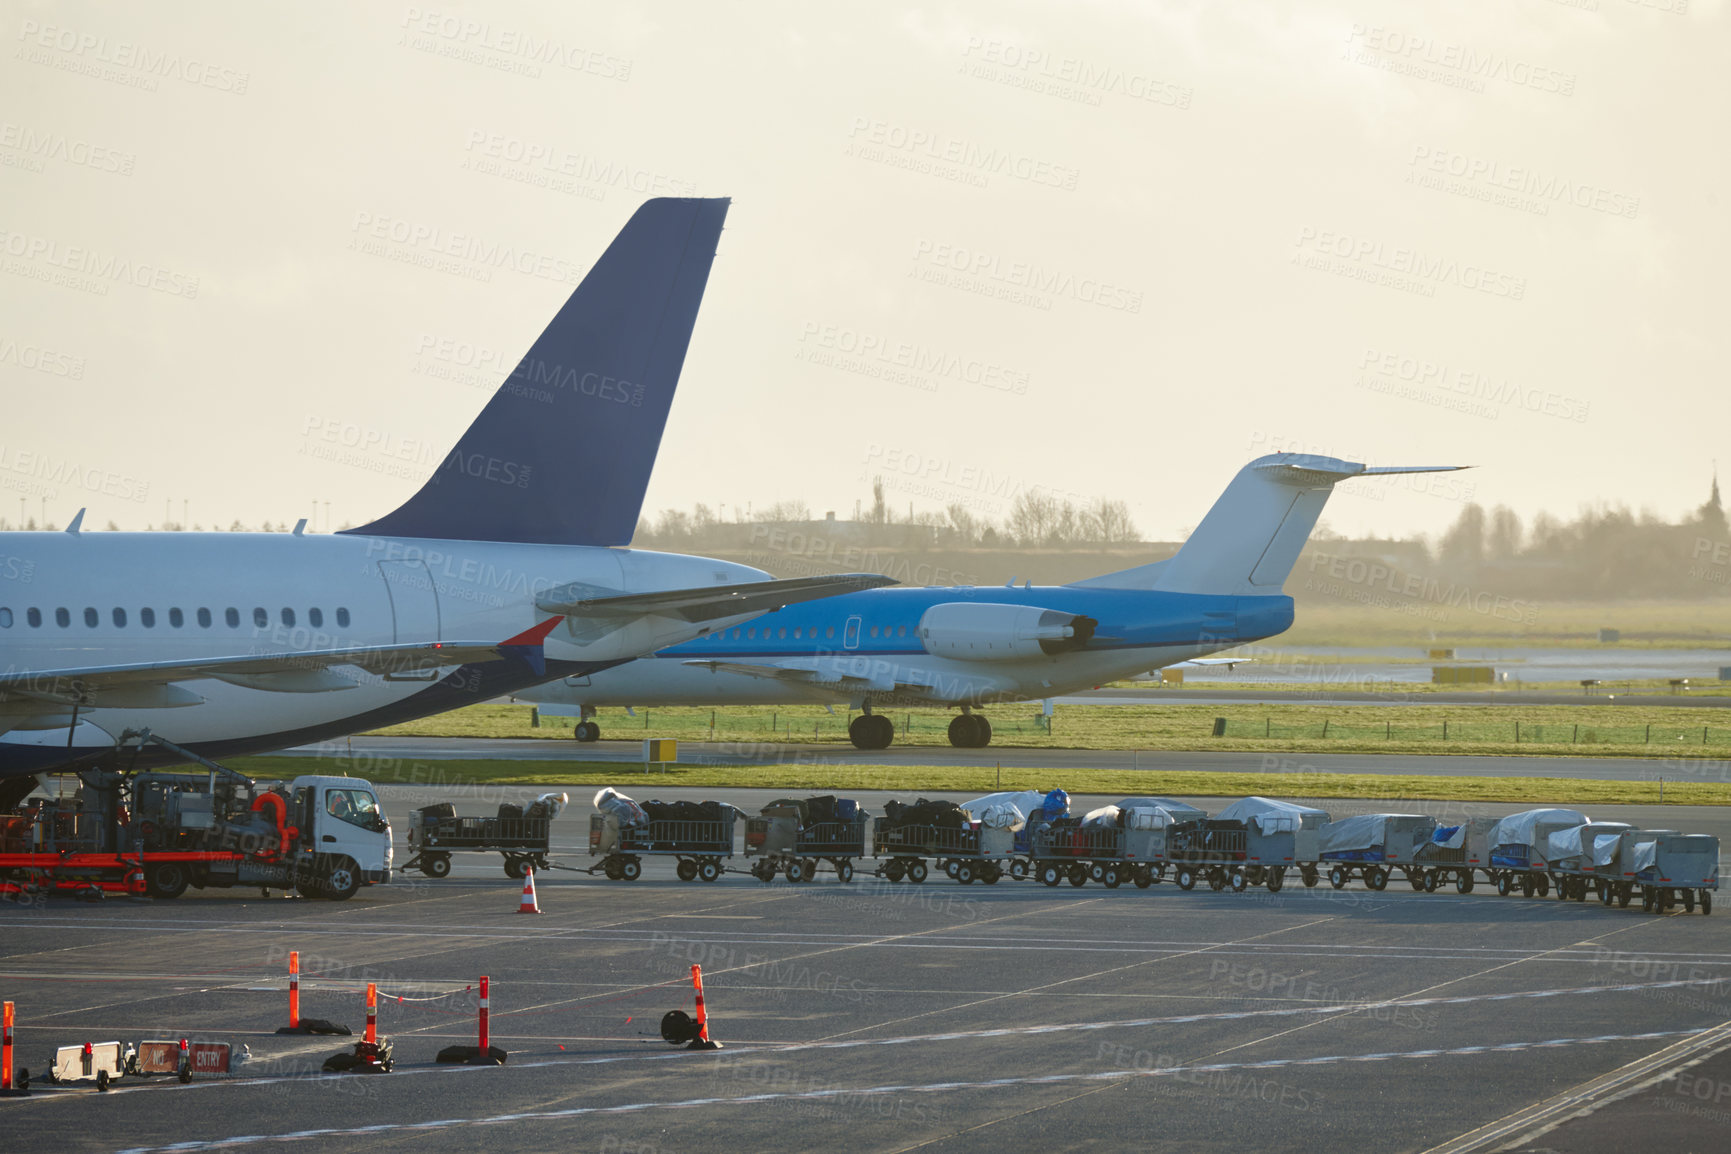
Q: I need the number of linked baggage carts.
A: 15